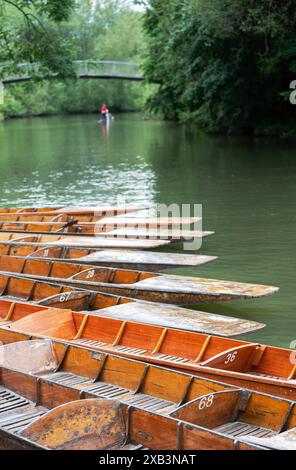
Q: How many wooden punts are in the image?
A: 10